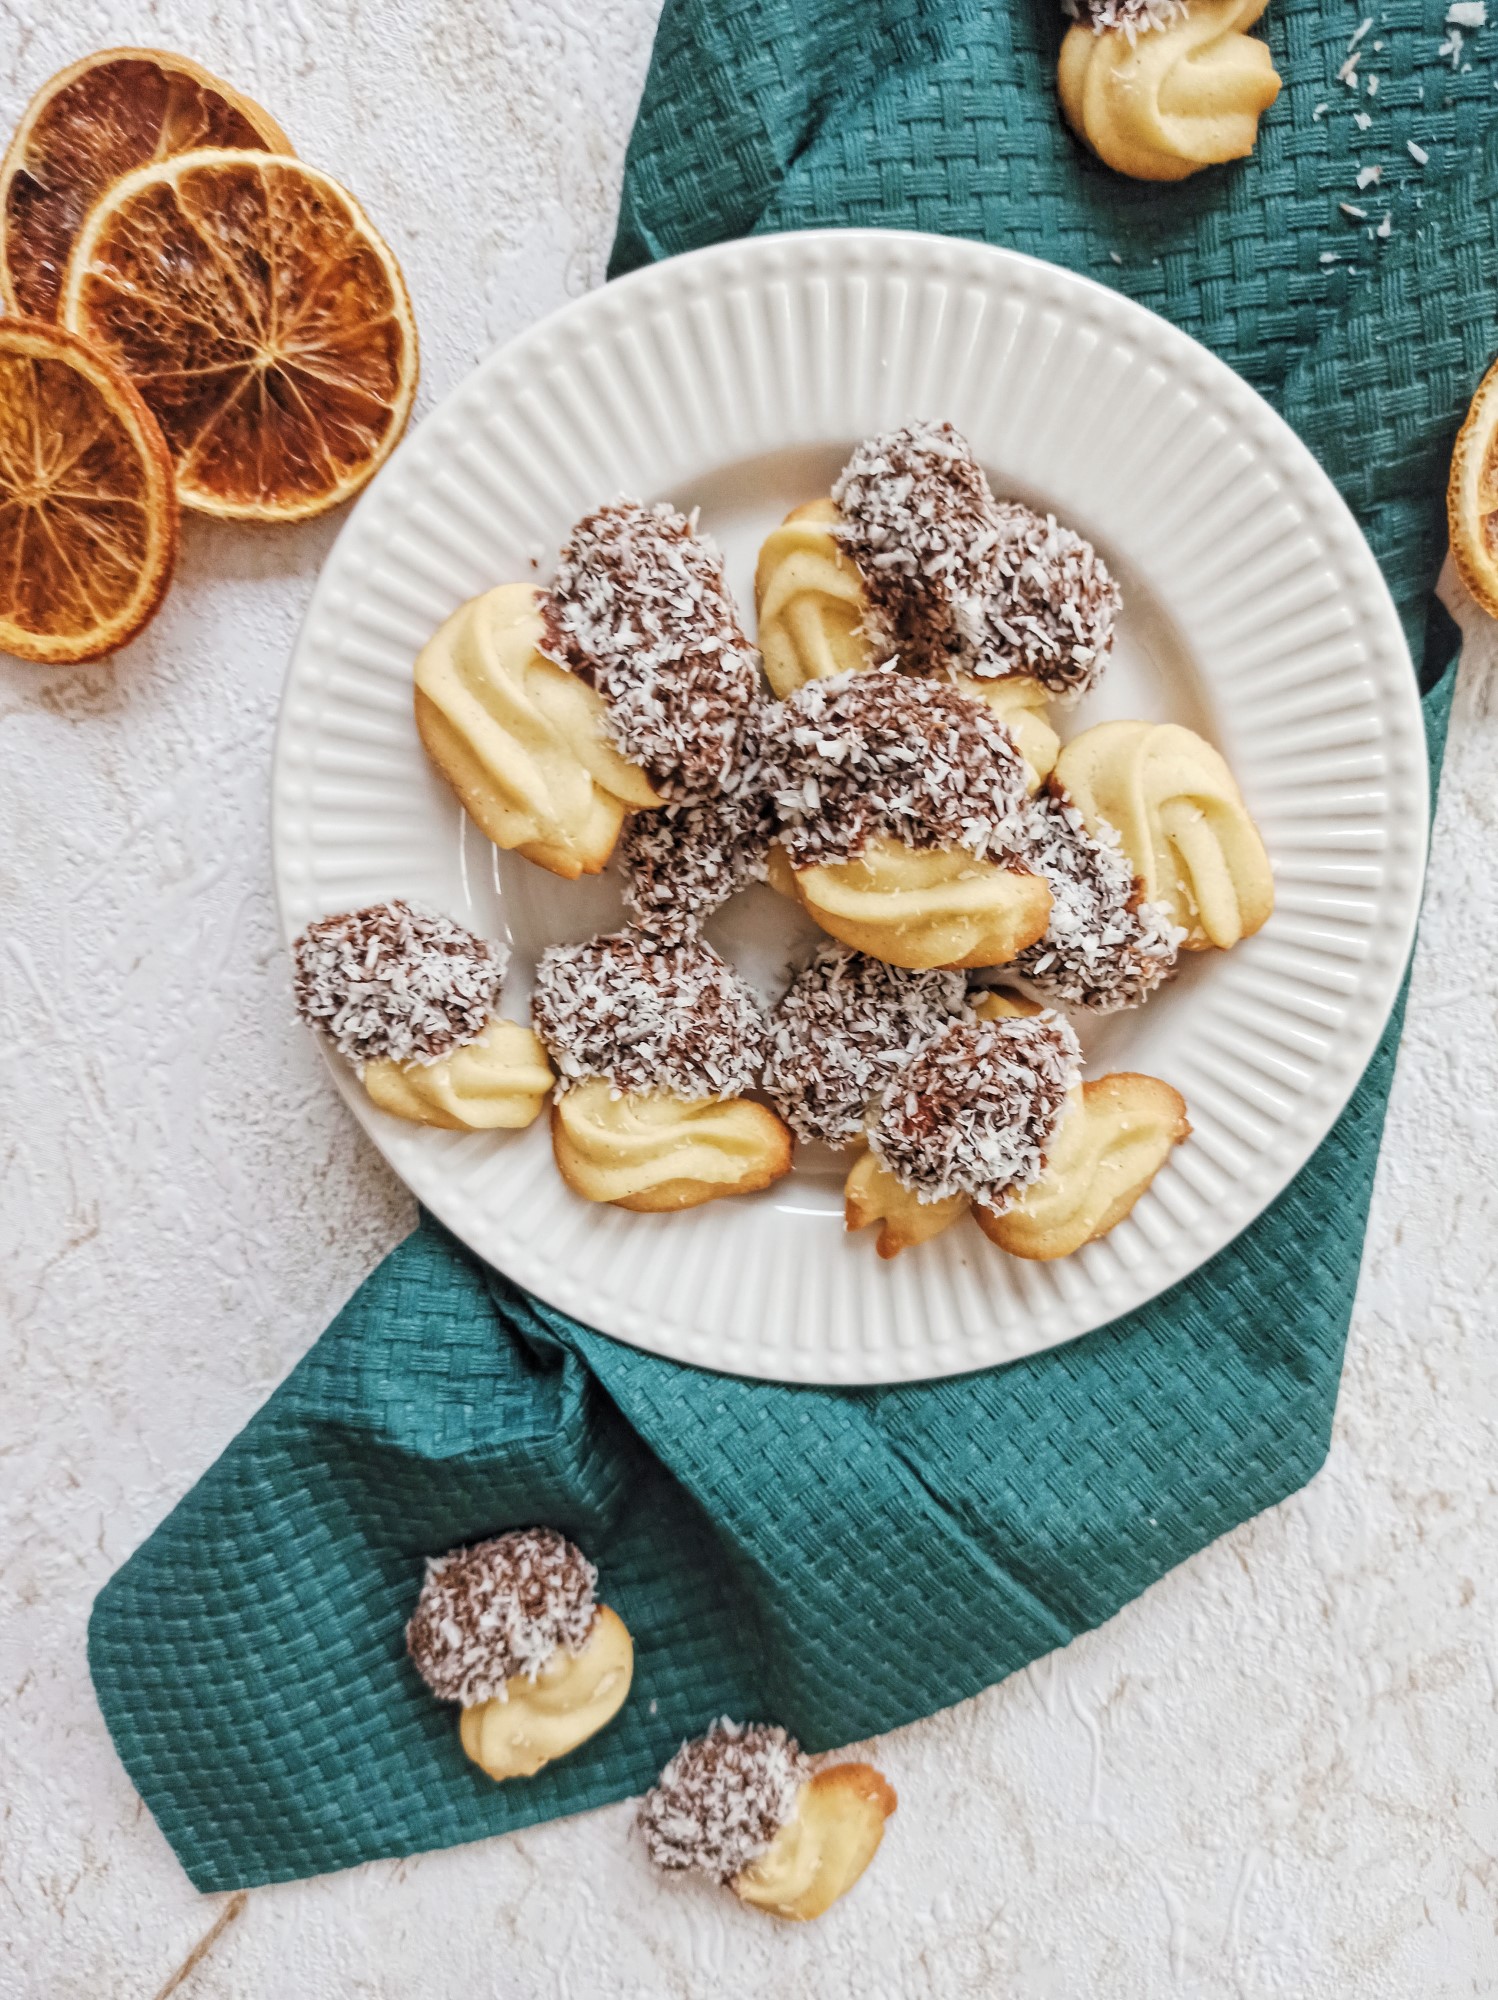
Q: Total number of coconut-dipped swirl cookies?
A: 13